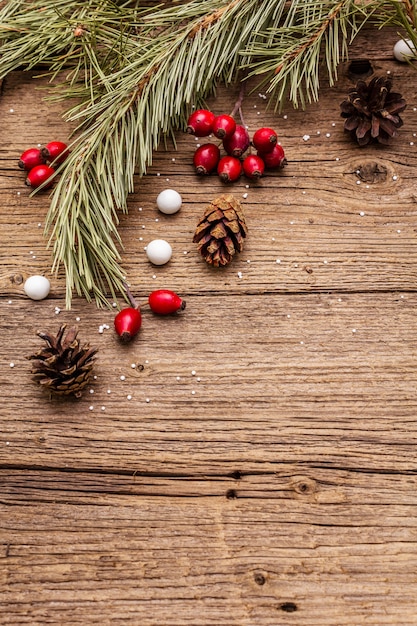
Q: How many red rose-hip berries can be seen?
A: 13